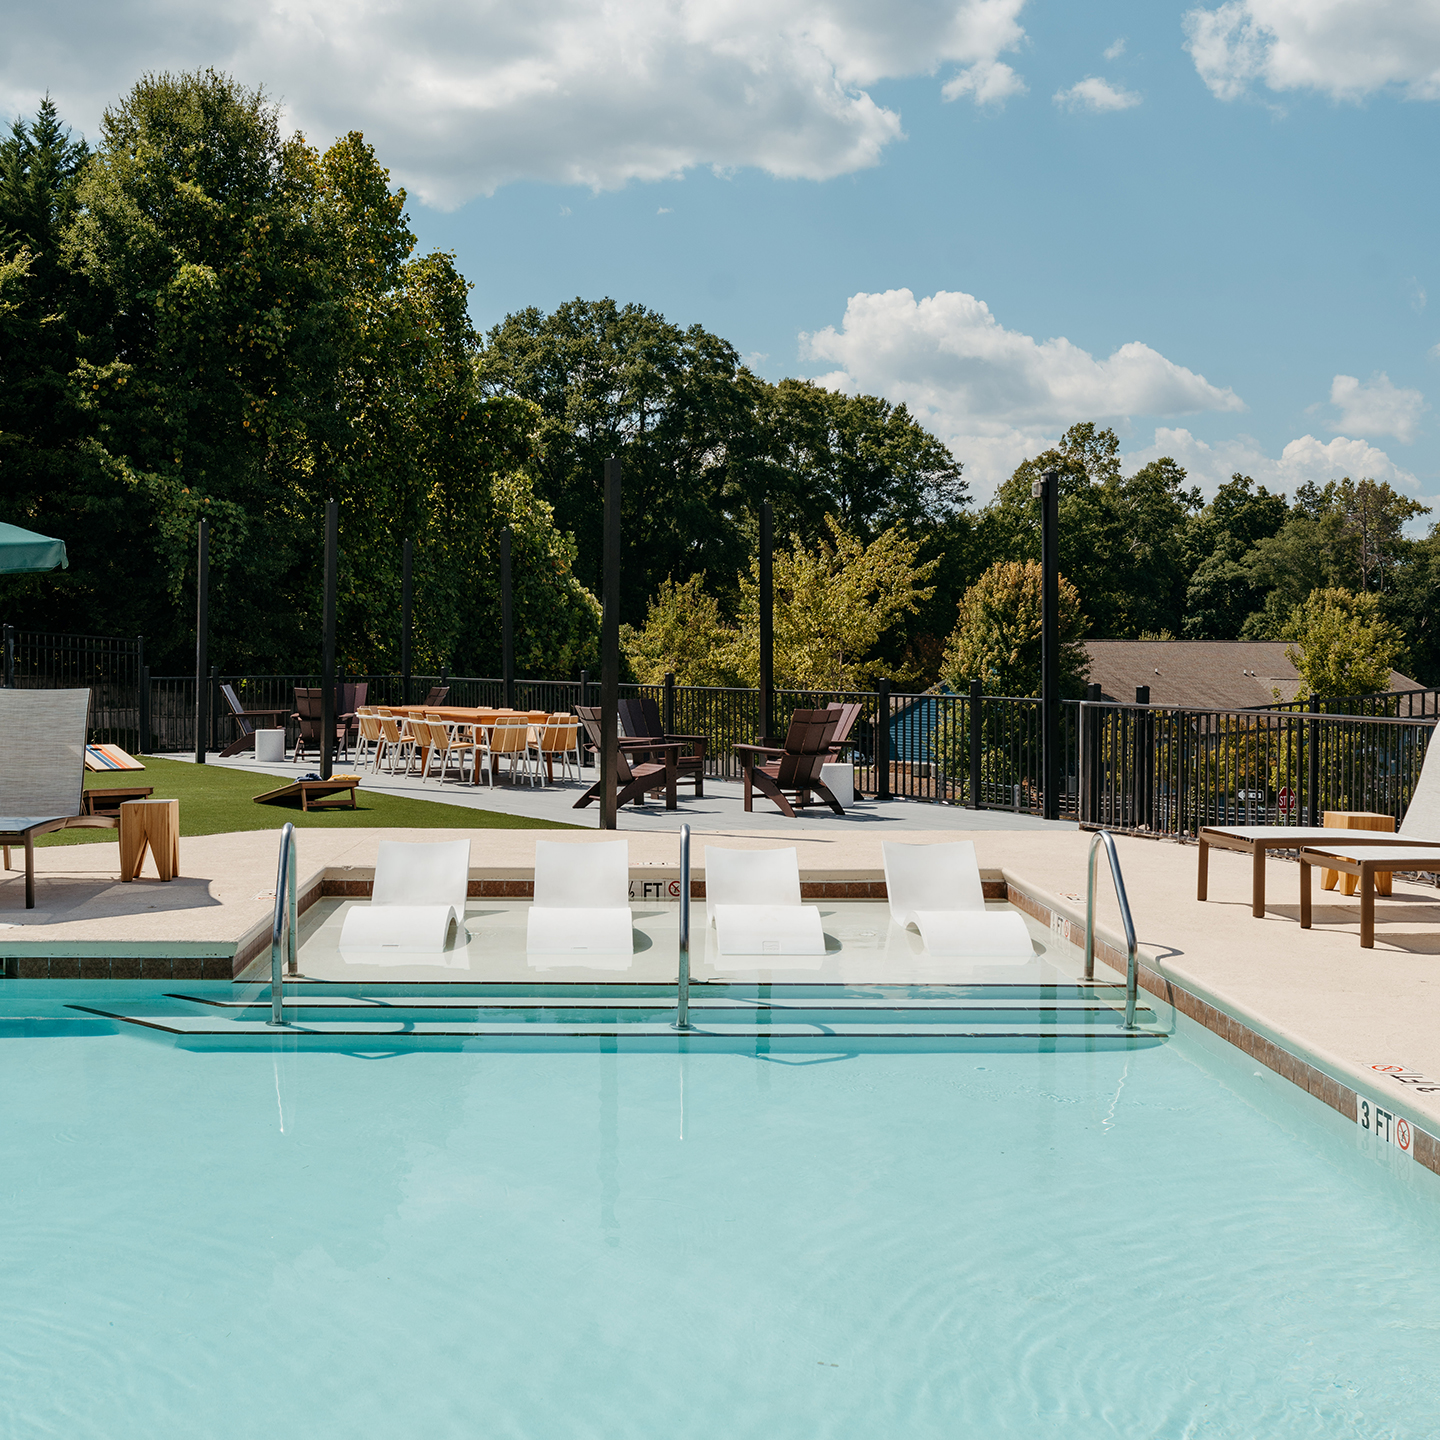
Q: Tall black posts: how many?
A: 7